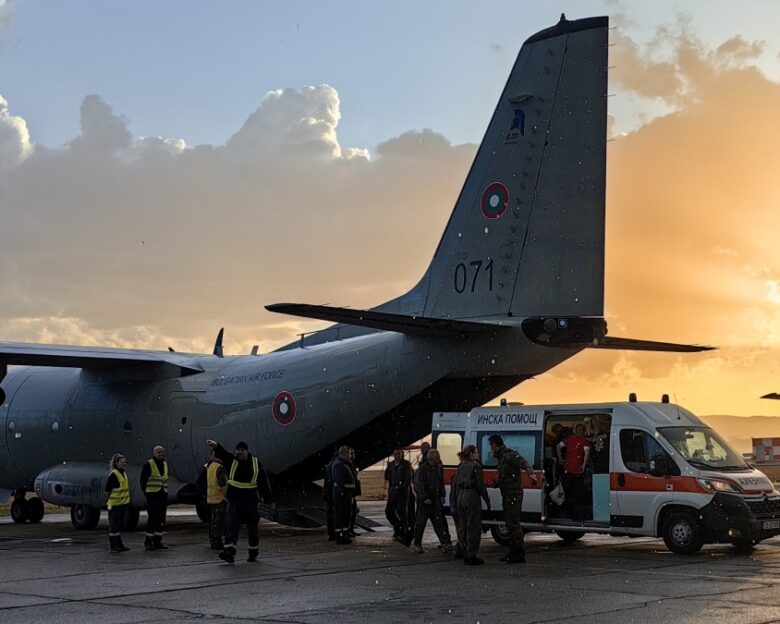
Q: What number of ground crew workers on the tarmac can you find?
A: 4